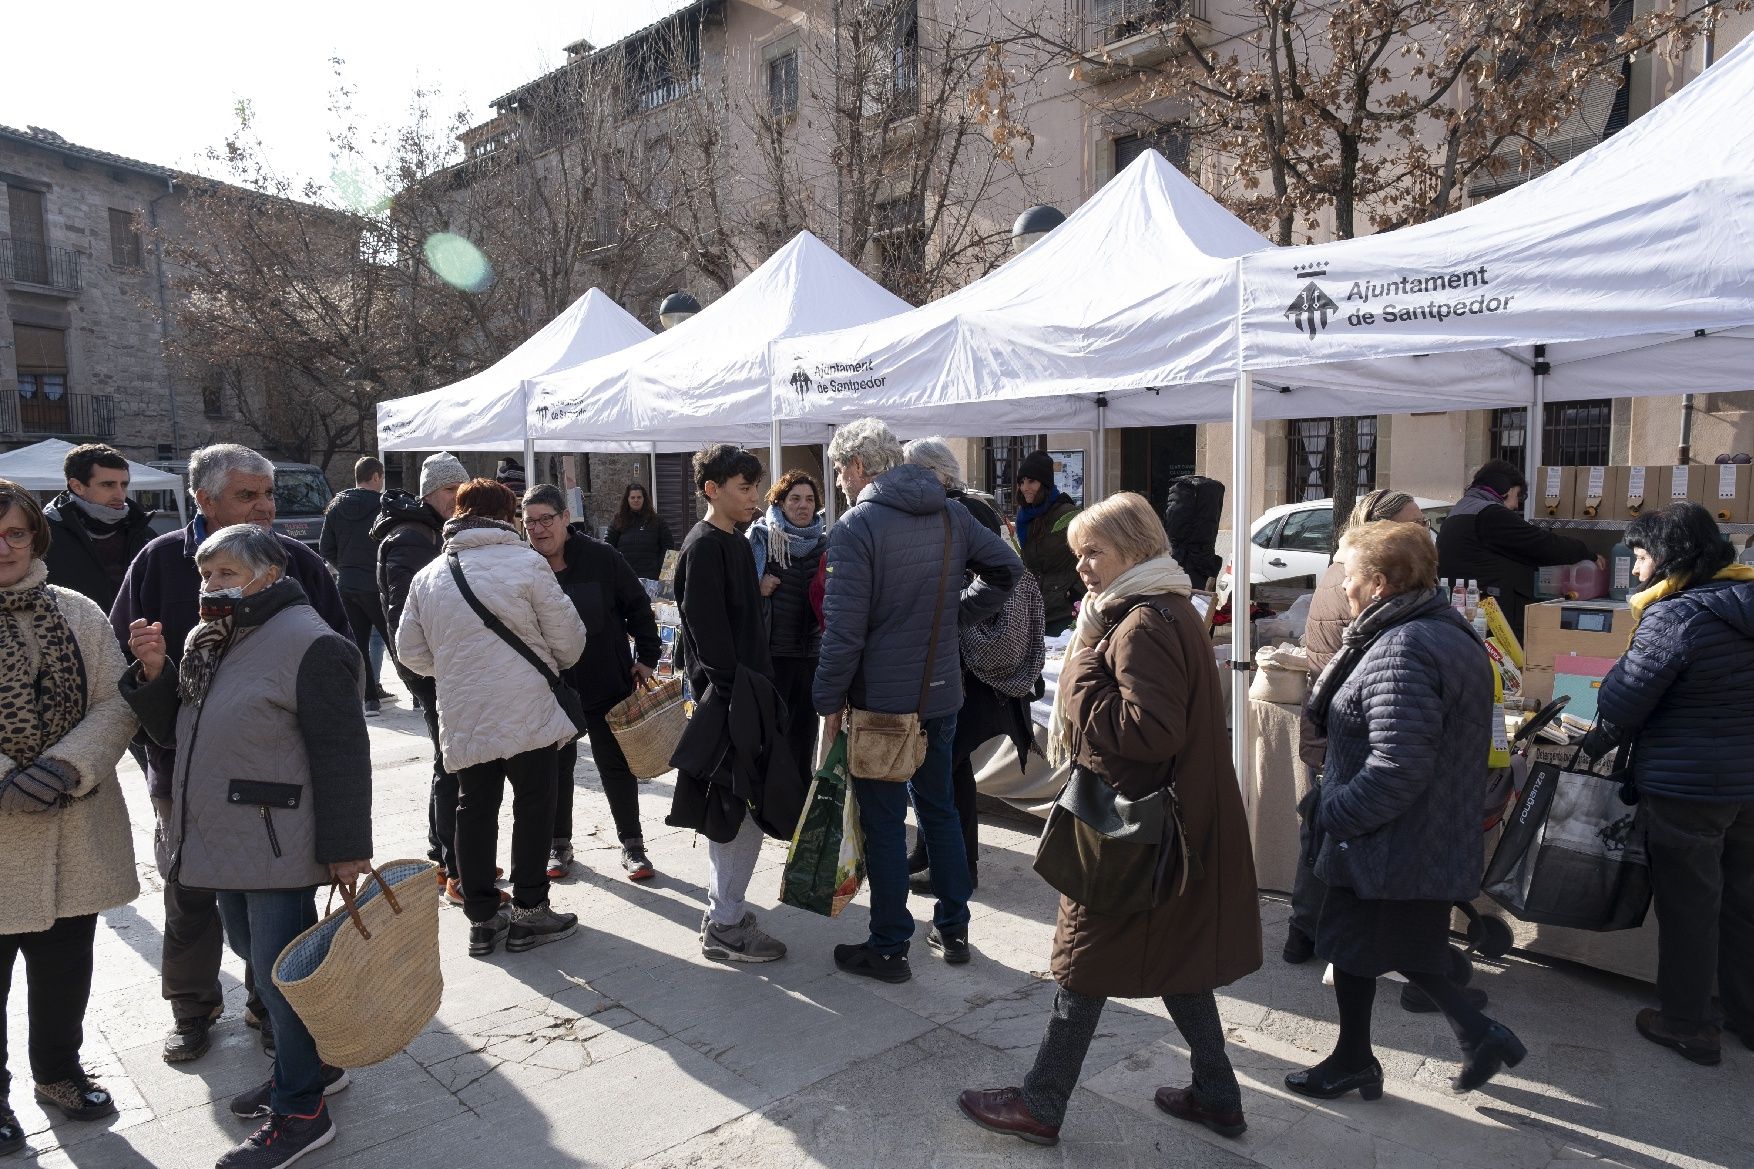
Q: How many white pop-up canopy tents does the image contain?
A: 5